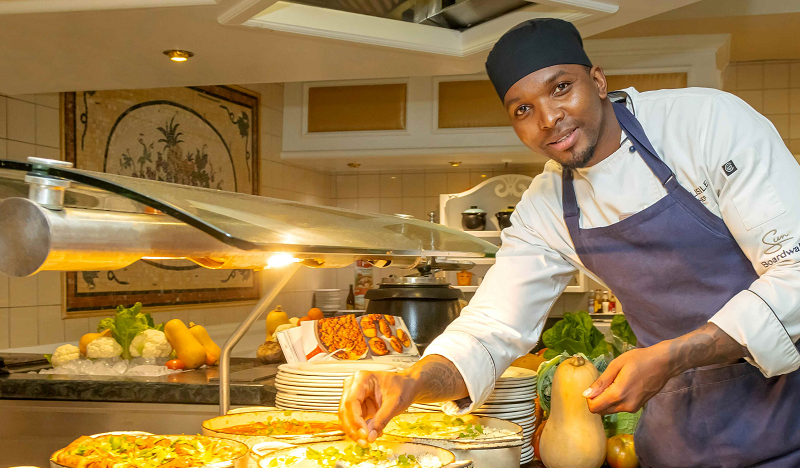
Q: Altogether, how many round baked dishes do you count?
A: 4